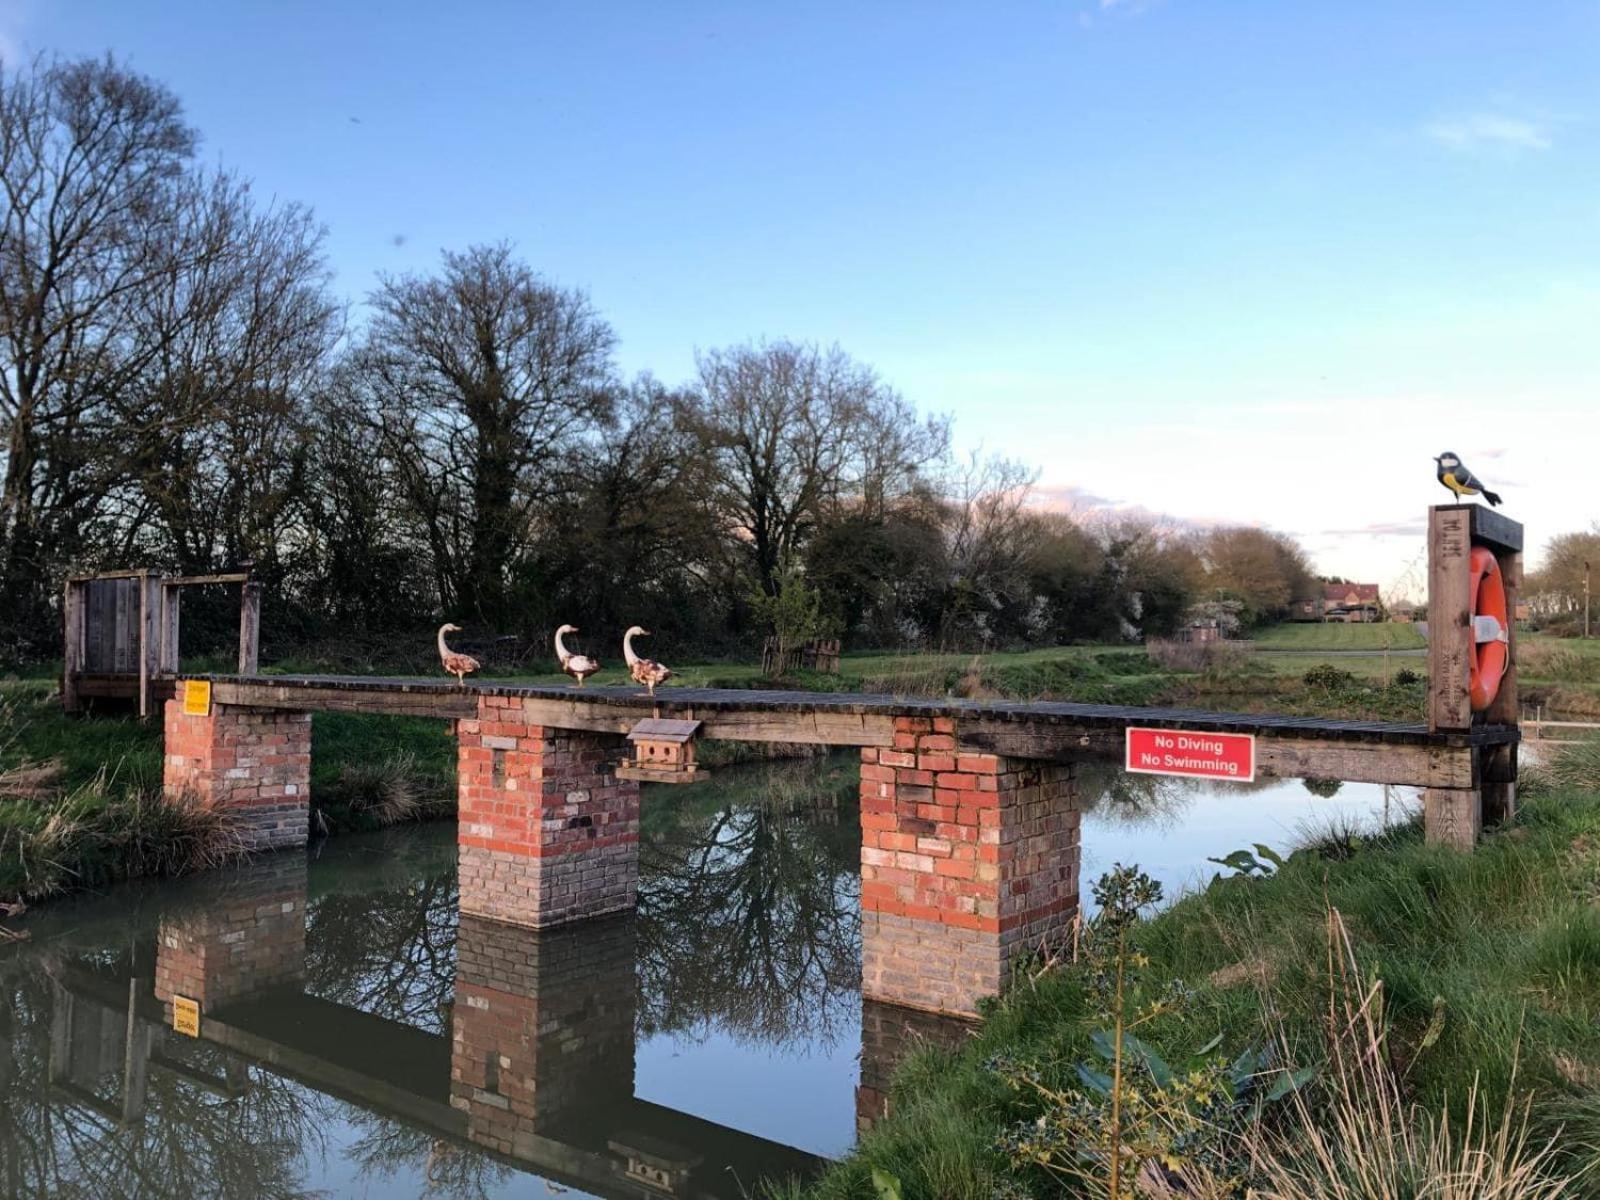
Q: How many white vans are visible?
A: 0